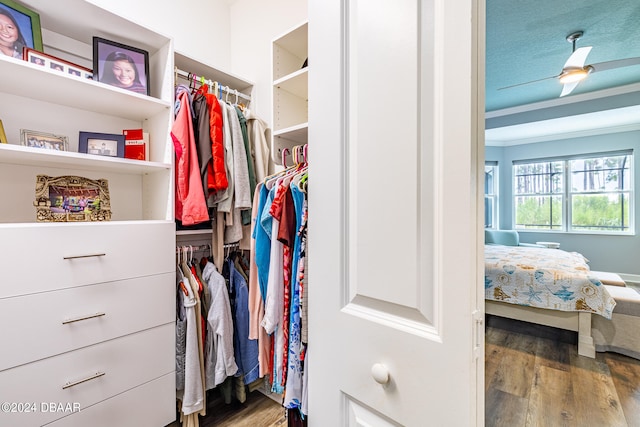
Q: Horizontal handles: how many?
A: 3